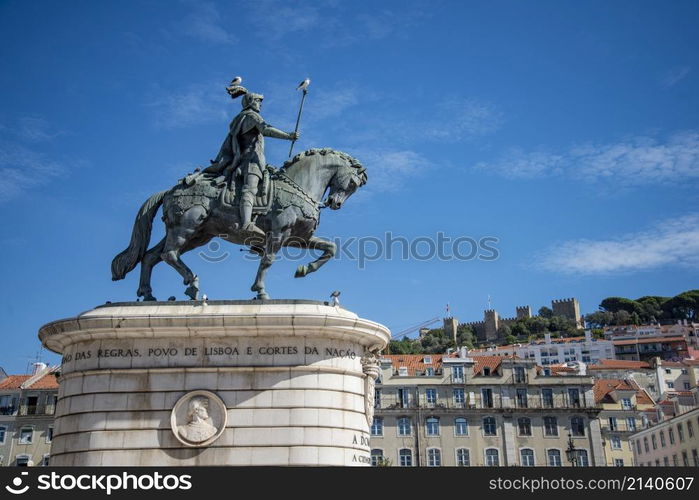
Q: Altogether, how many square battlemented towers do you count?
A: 4